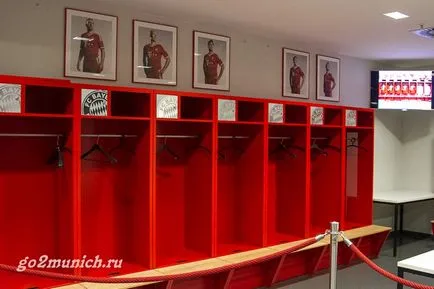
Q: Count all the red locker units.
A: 7